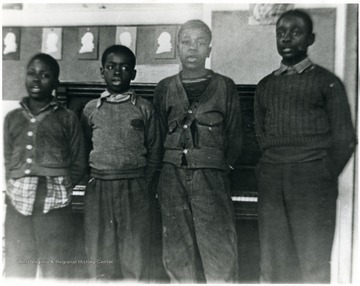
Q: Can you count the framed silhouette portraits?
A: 5